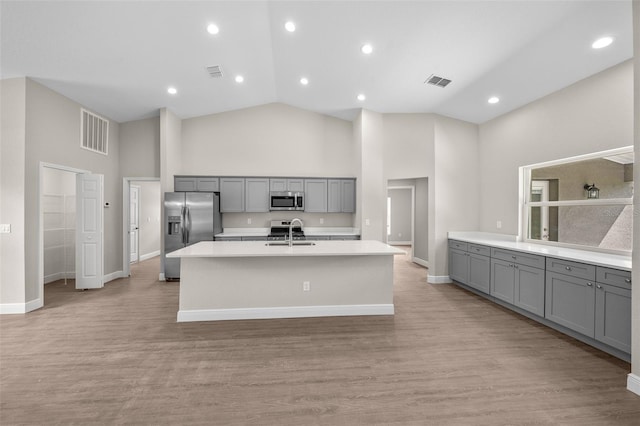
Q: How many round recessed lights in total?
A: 9